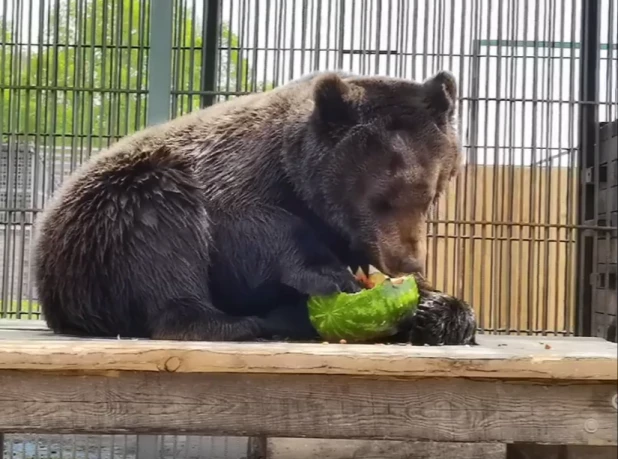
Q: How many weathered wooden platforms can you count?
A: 1